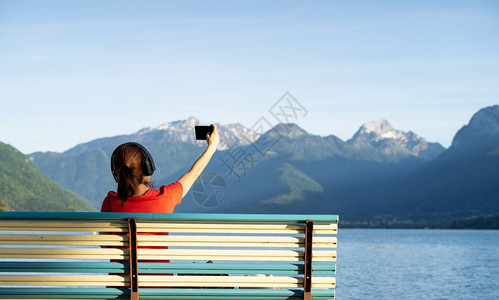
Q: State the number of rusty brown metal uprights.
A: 2